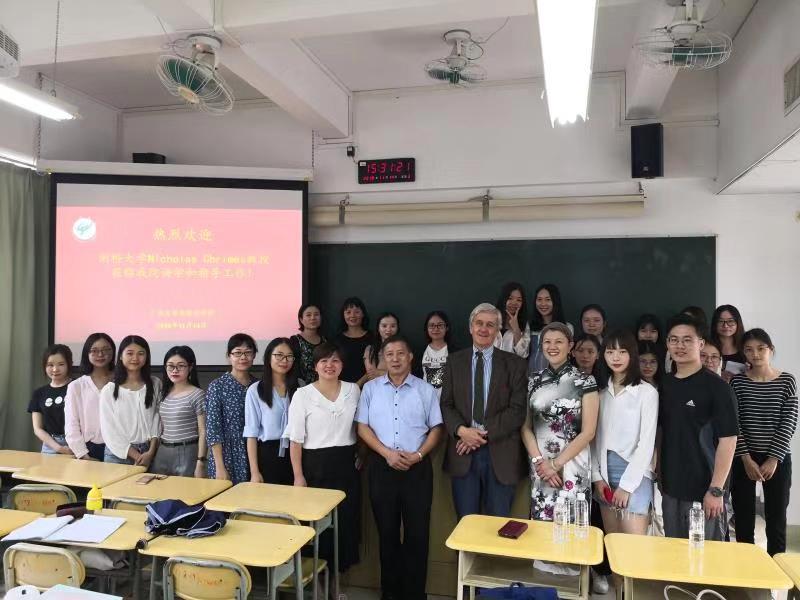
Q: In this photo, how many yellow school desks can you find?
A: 10